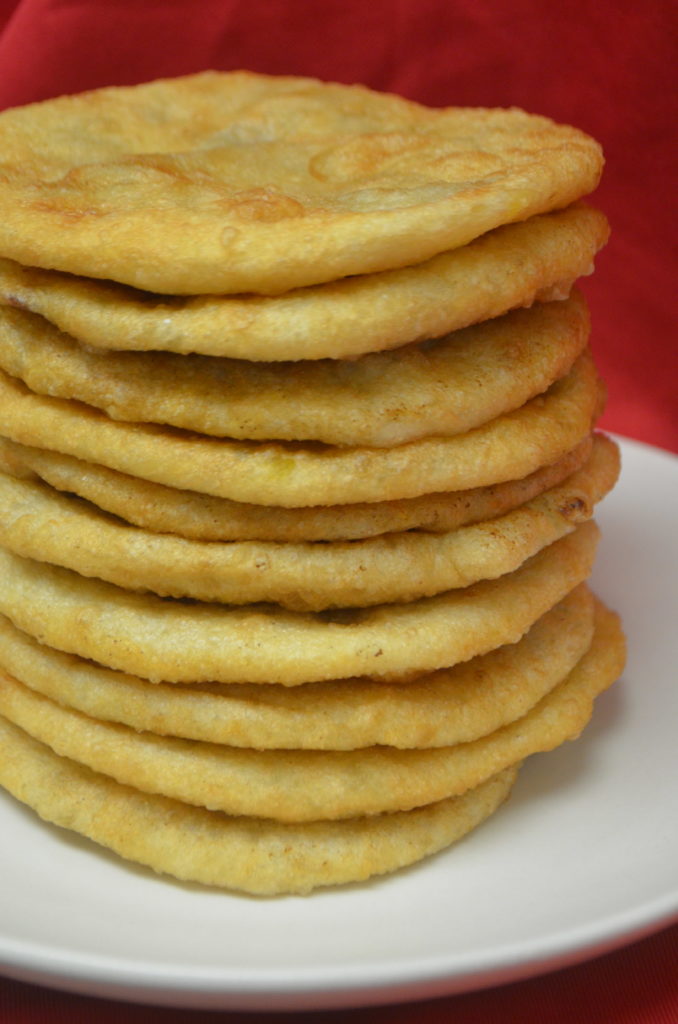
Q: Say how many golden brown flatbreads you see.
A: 10